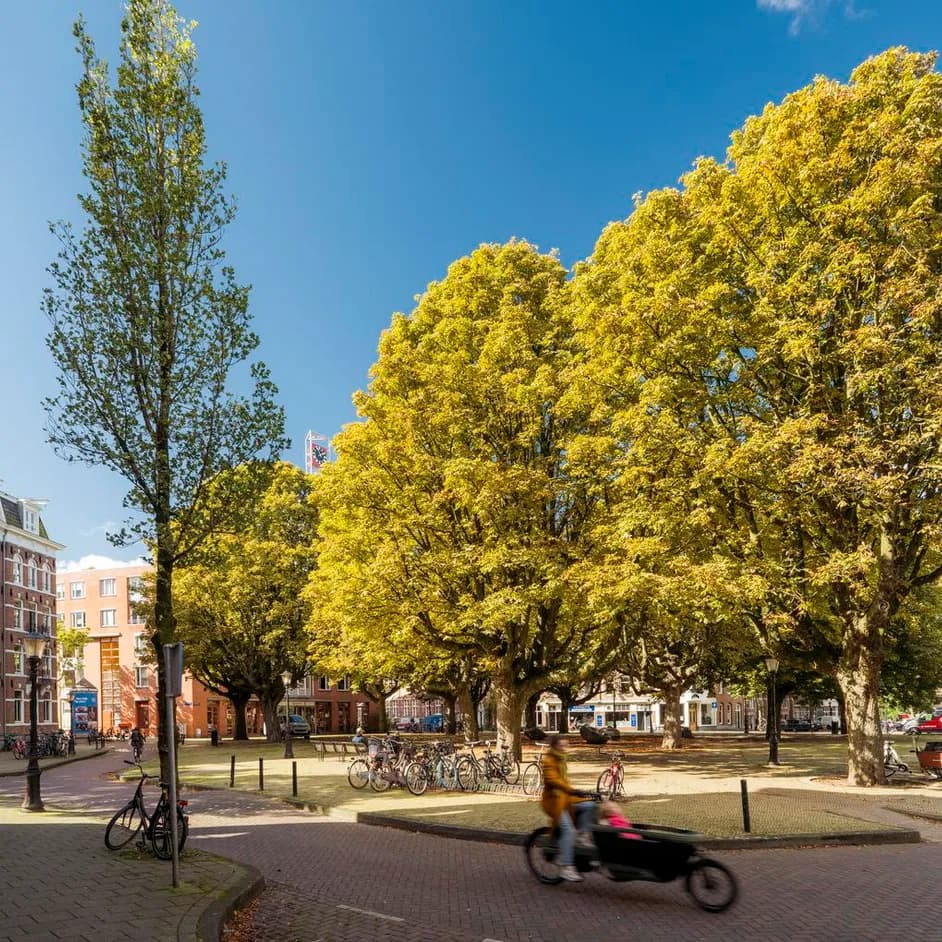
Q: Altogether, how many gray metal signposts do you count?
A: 1